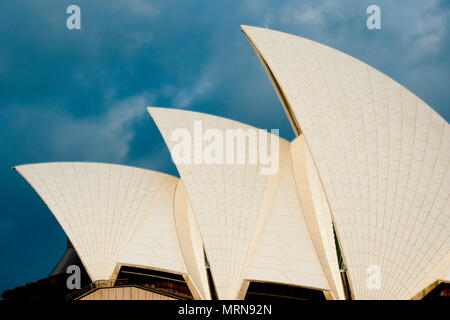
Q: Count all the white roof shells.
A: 3